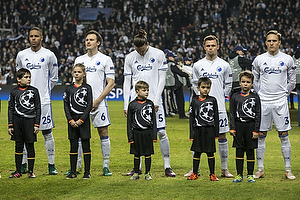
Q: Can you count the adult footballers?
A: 5